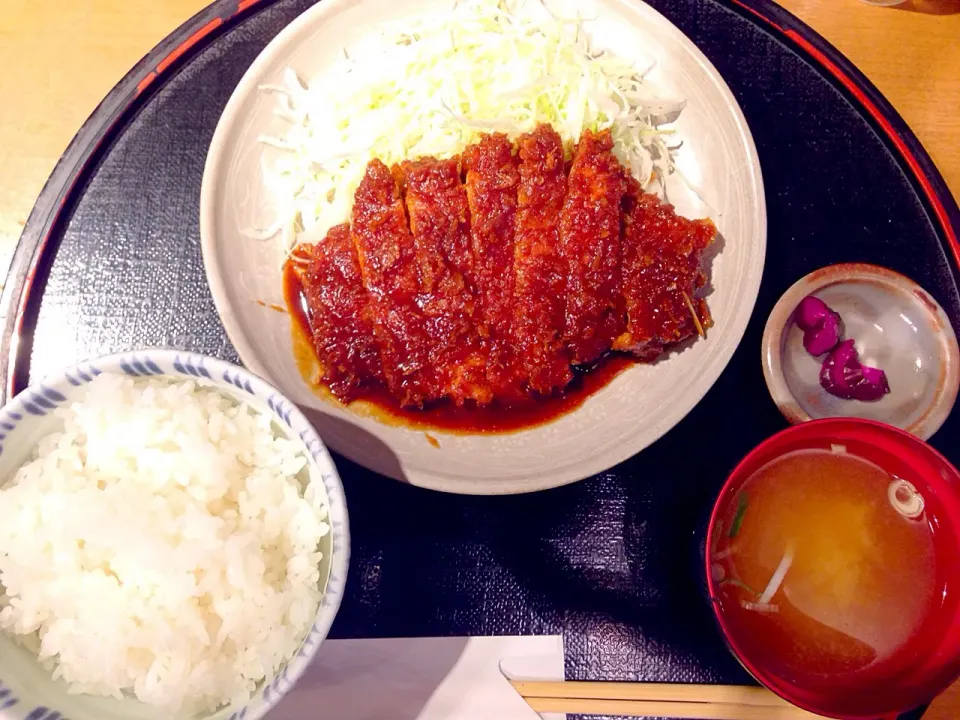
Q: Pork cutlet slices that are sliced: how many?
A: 7